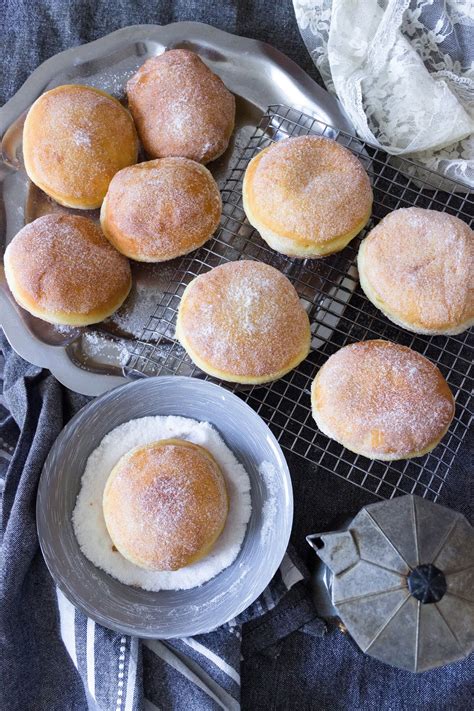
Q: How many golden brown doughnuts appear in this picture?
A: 9